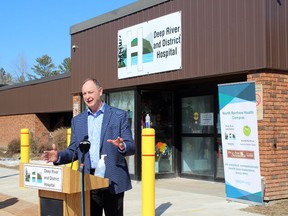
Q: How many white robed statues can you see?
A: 0